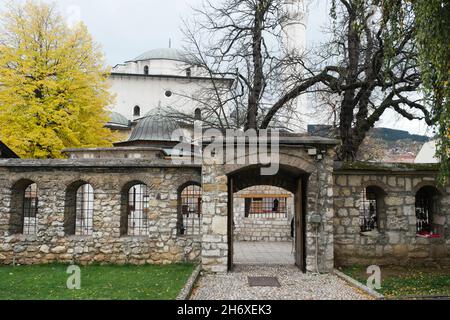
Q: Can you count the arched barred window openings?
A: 6